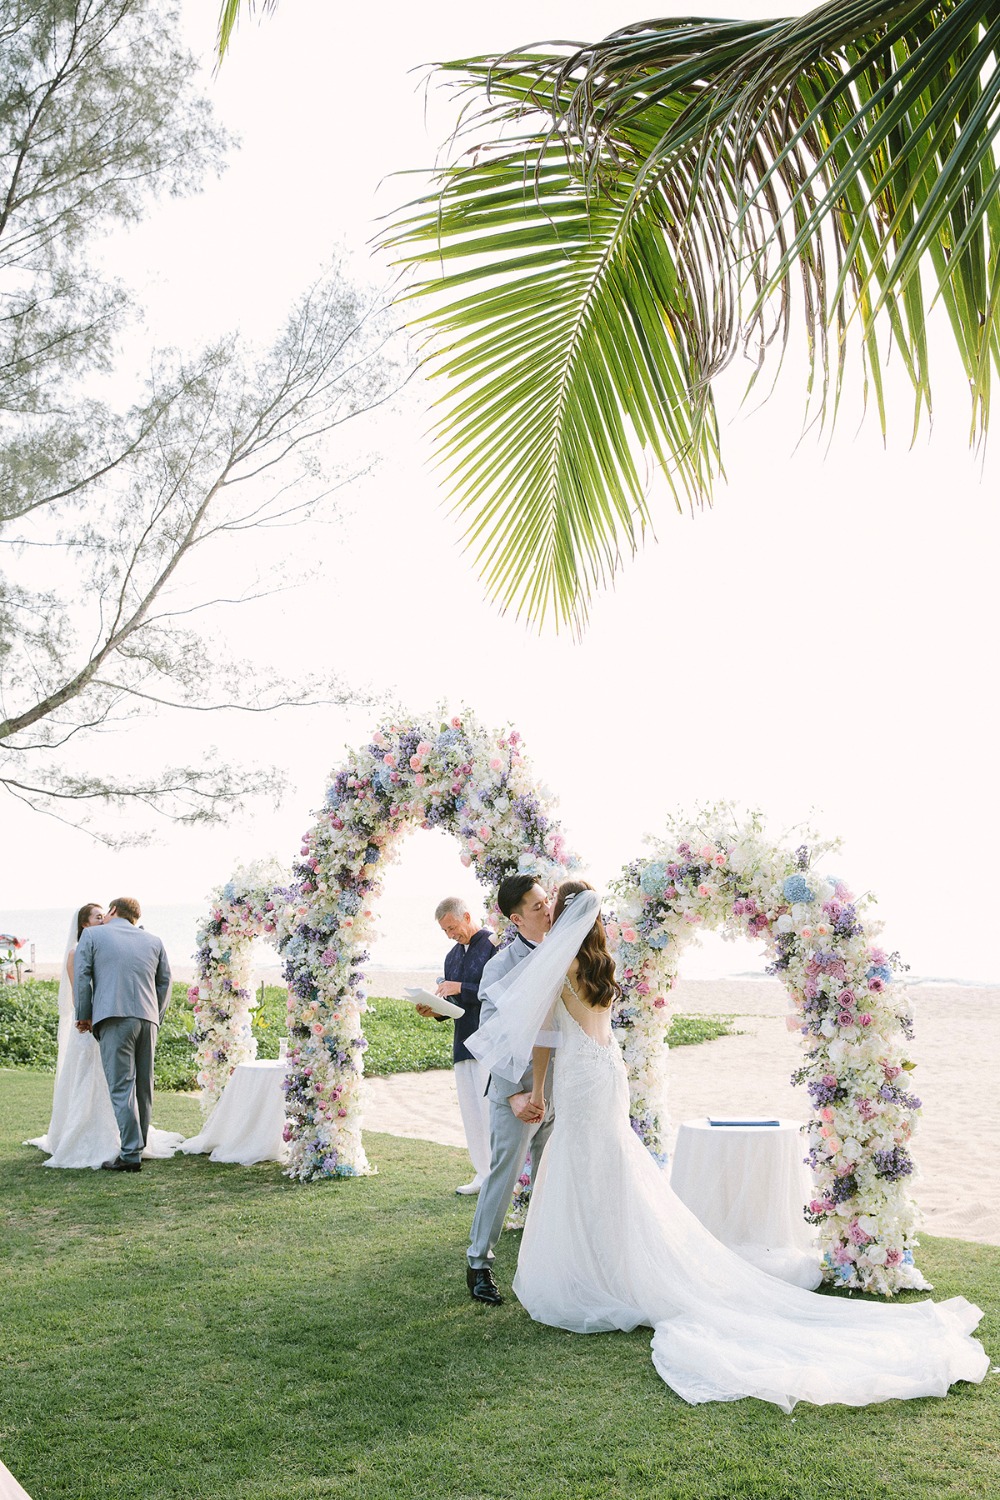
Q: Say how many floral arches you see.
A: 3